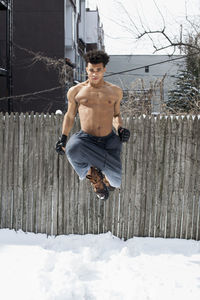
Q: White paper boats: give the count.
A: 0